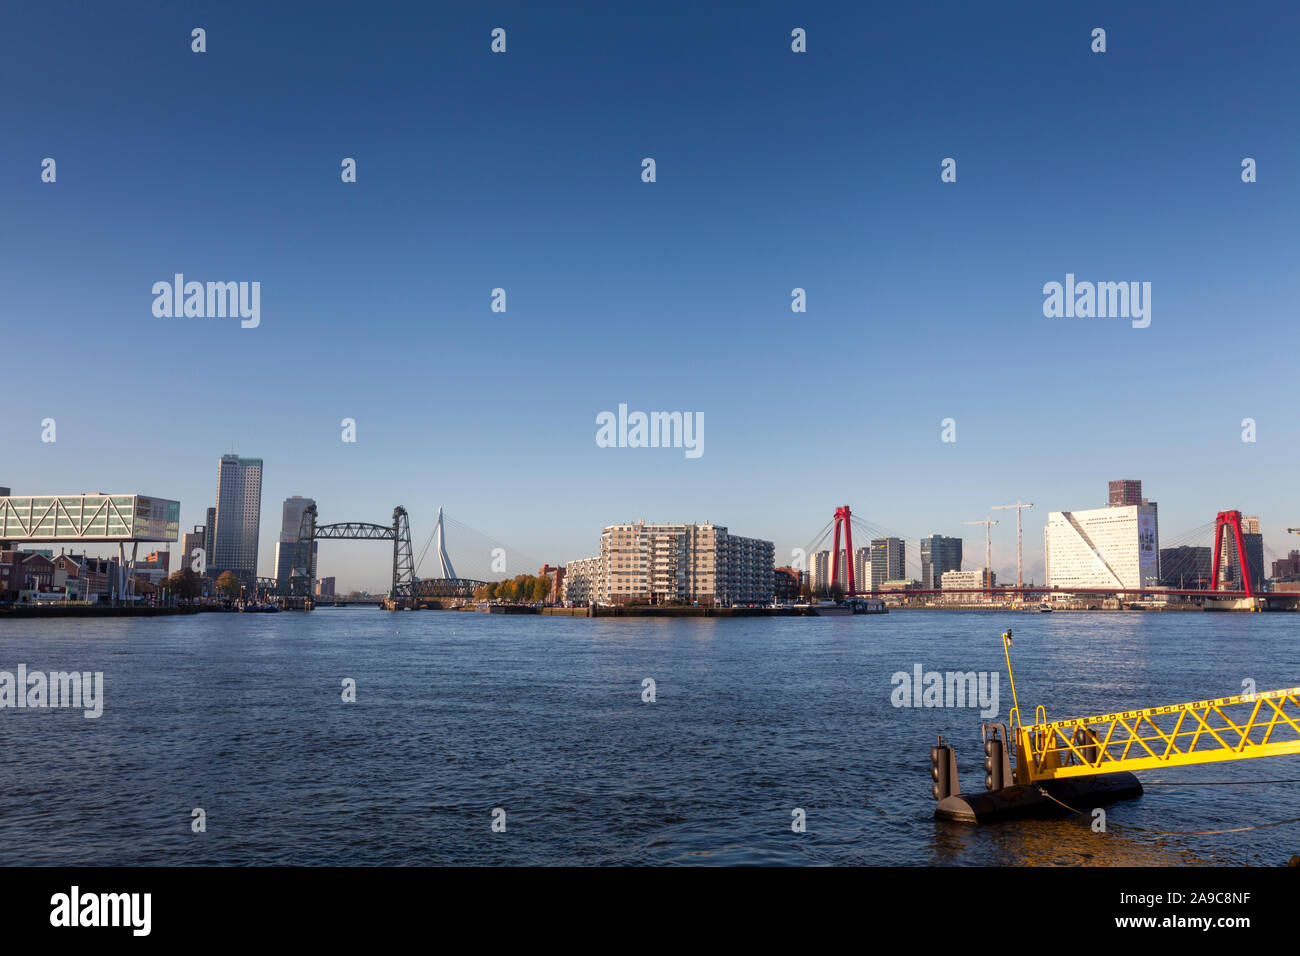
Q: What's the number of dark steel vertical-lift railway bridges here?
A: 1